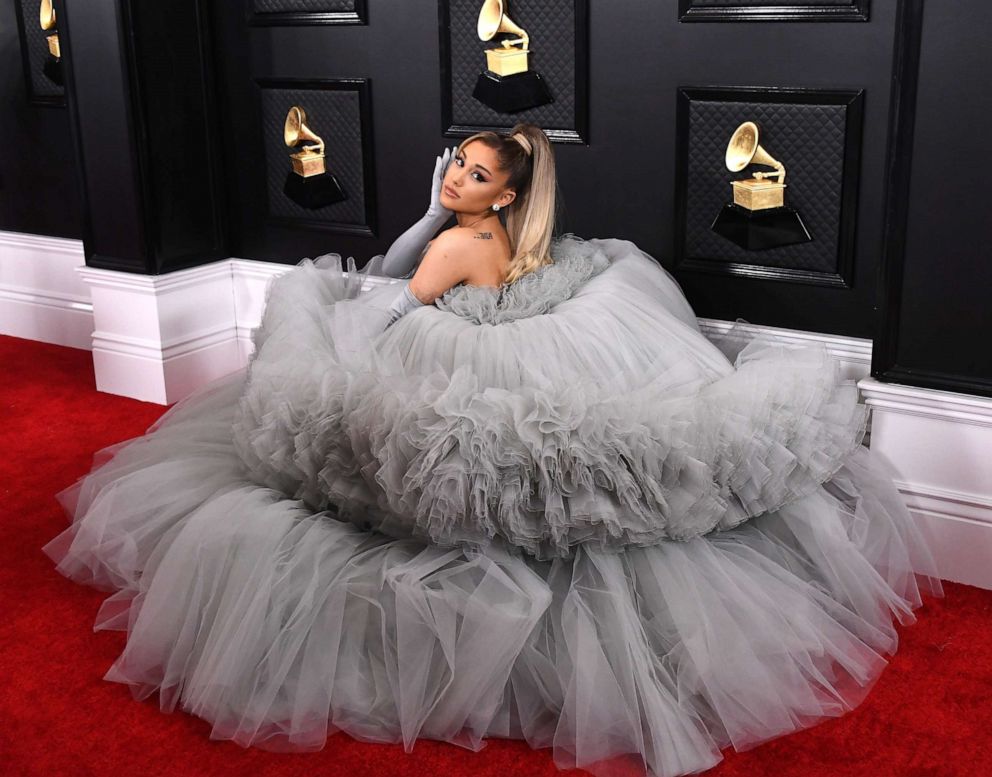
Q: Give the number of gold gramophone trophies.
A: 4